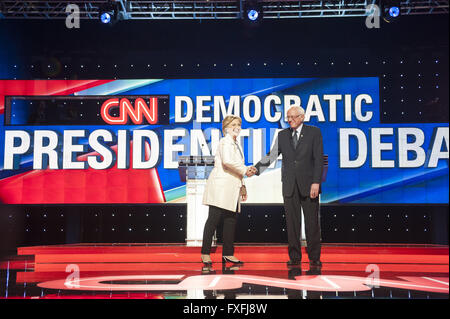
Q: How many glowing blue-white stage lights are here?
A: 3